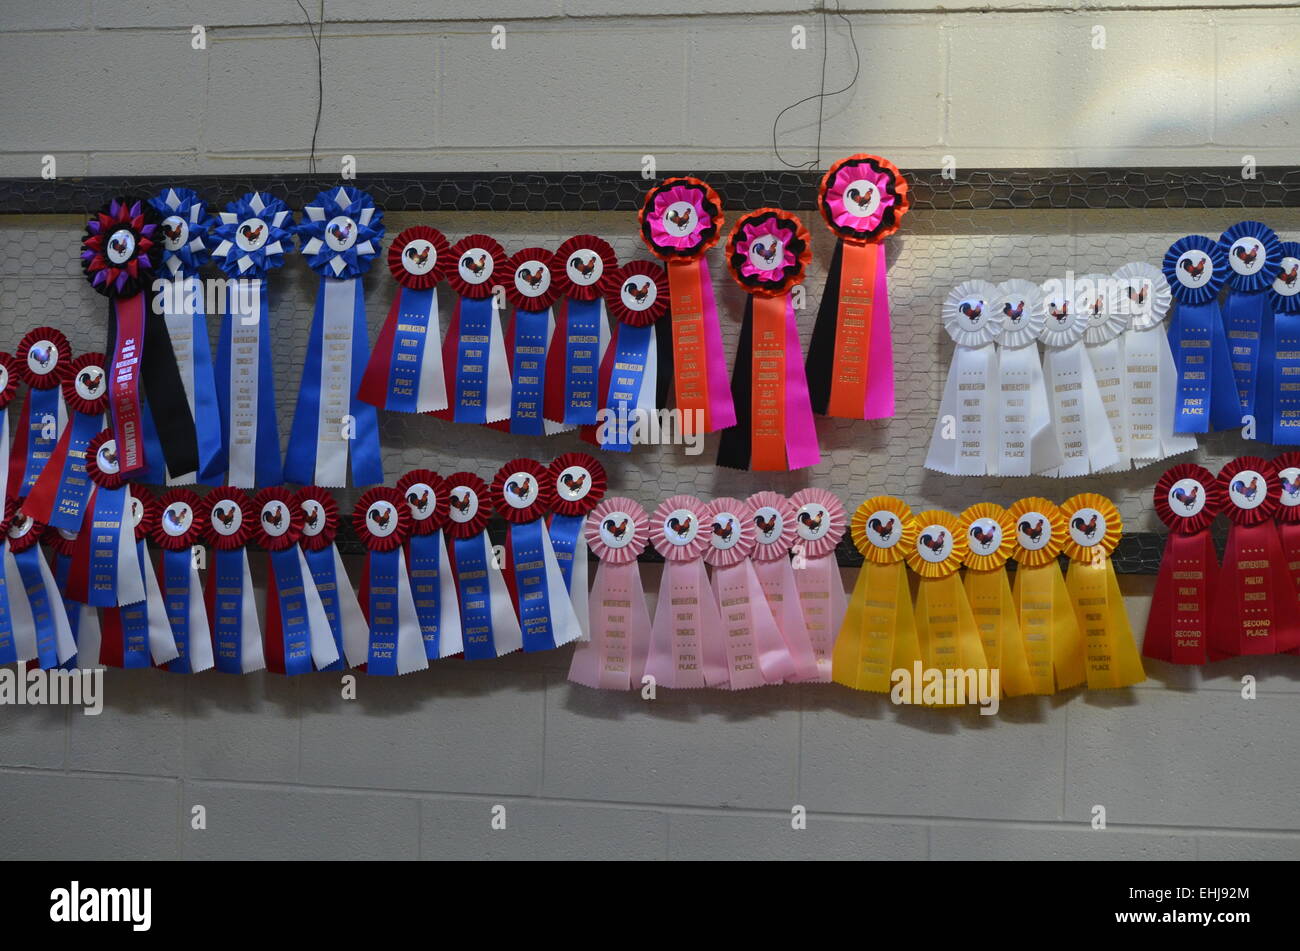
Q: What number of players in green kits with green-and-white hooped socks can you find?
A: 0